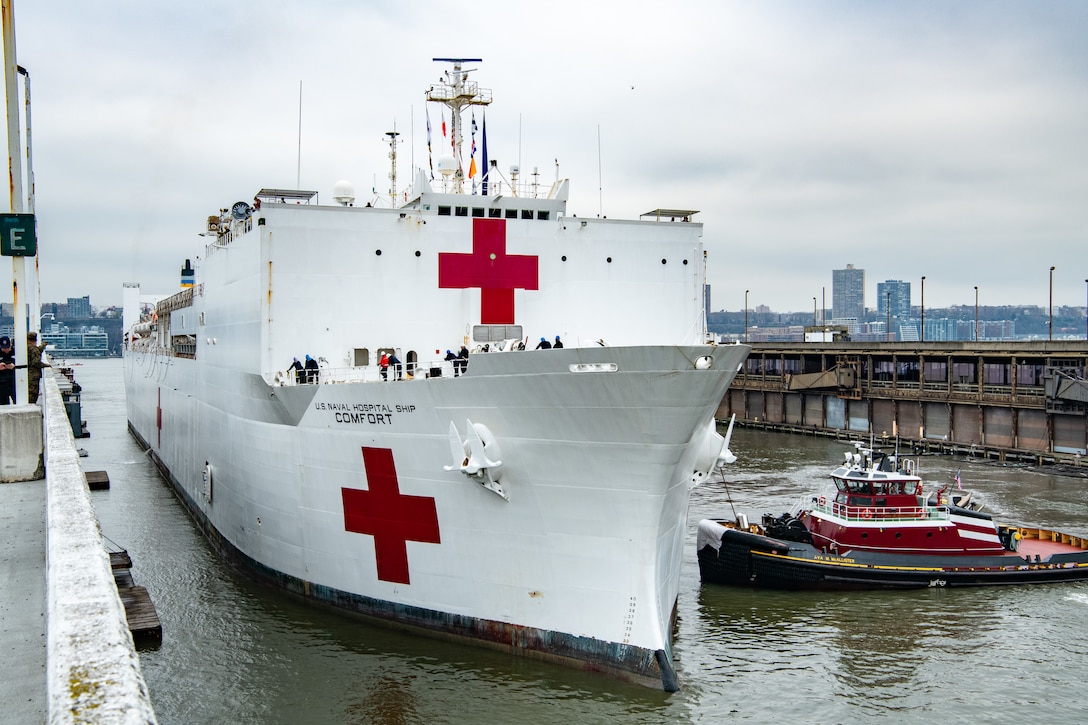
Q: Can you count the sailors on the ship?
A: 8